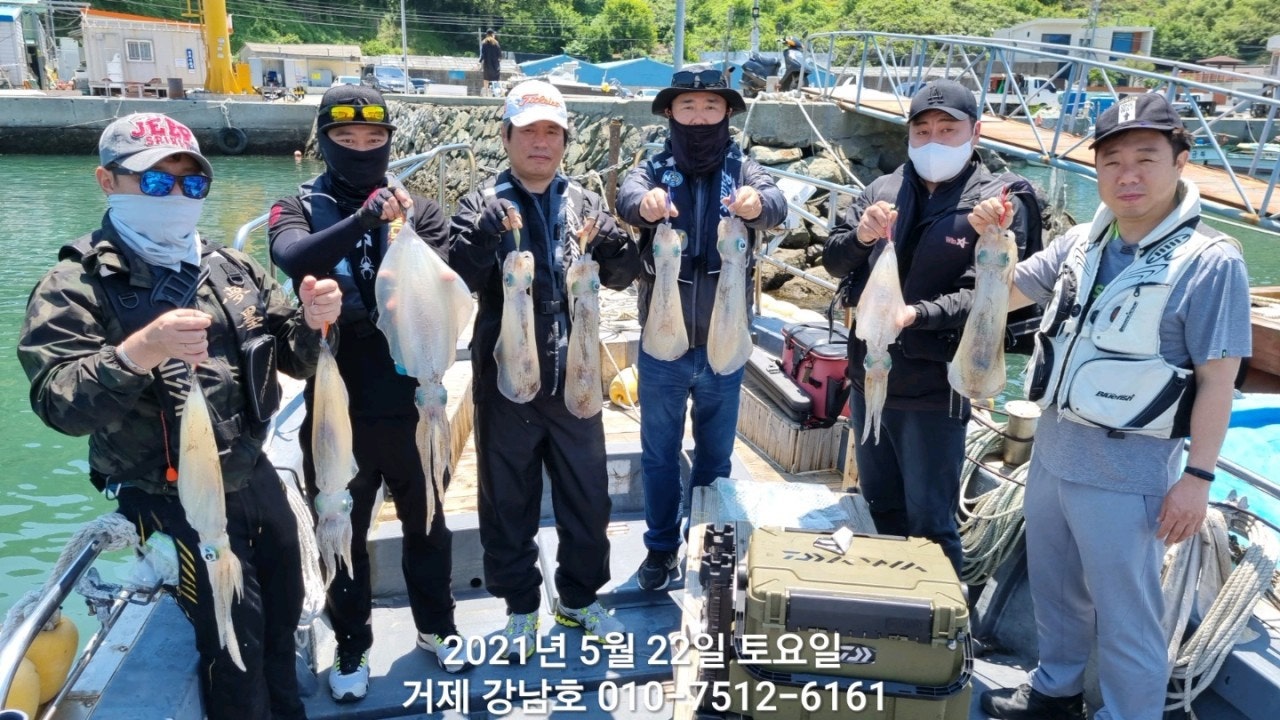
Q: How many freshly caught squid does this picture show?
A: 9